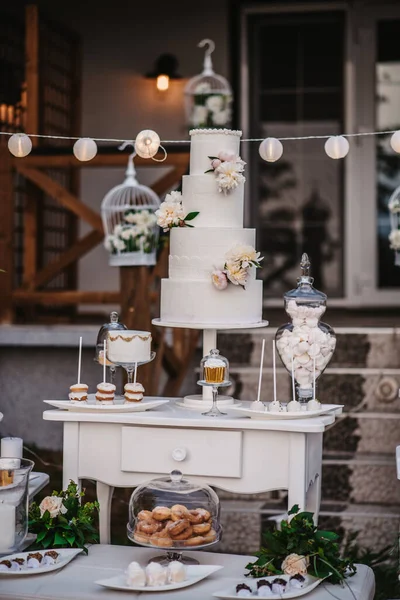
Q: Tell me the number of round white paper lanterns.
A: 6